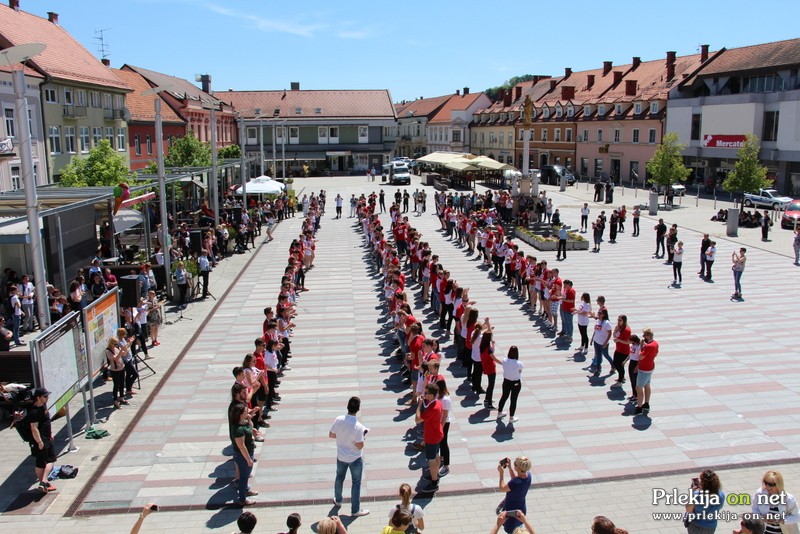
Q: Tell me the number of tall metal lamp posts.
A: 7